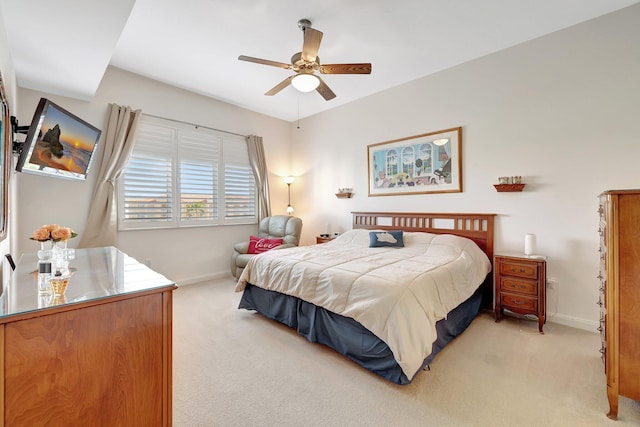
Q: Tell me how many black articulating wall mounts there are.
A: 1